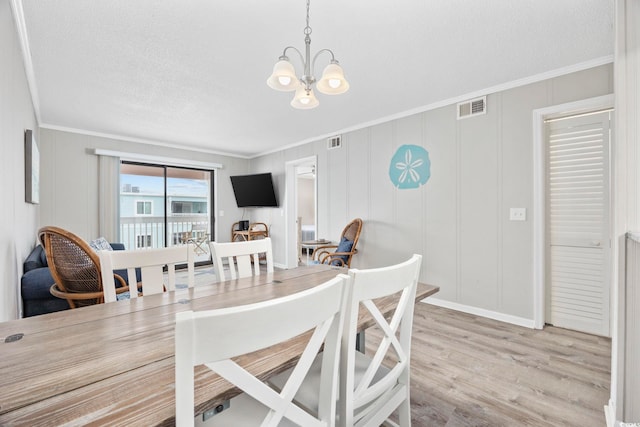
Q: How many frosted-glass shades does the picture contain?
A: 3